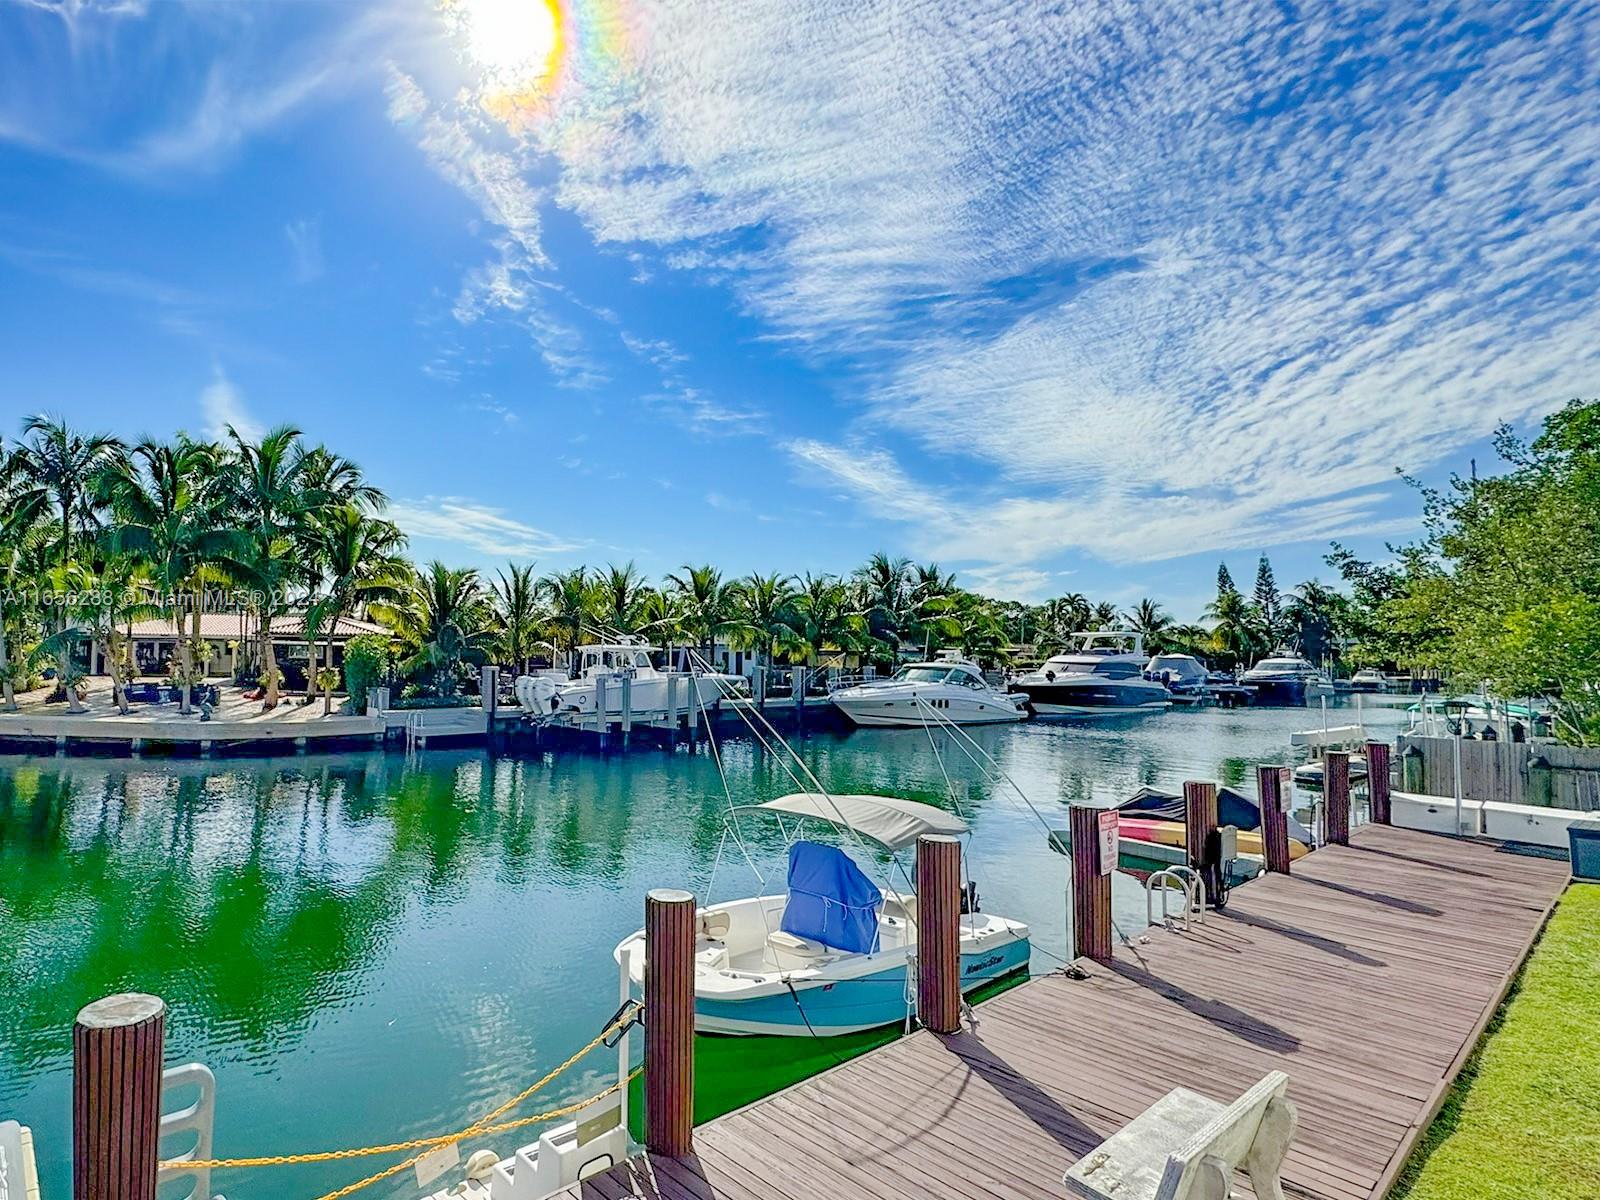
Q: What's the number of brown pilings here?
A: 8